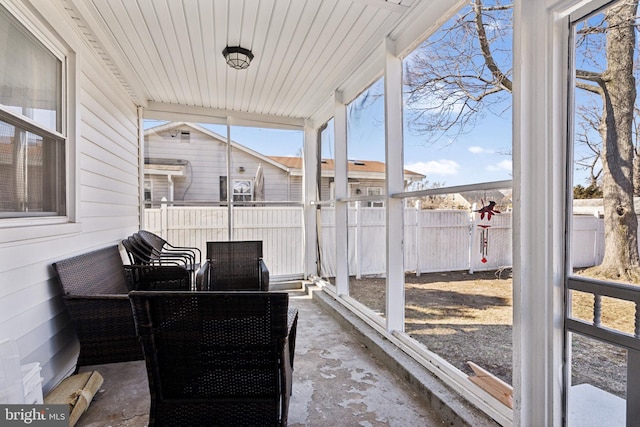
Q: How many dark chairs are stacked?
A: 4